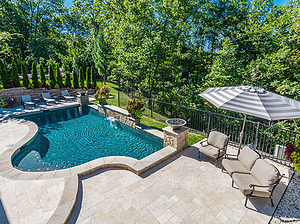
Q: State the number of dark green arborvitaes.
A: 12